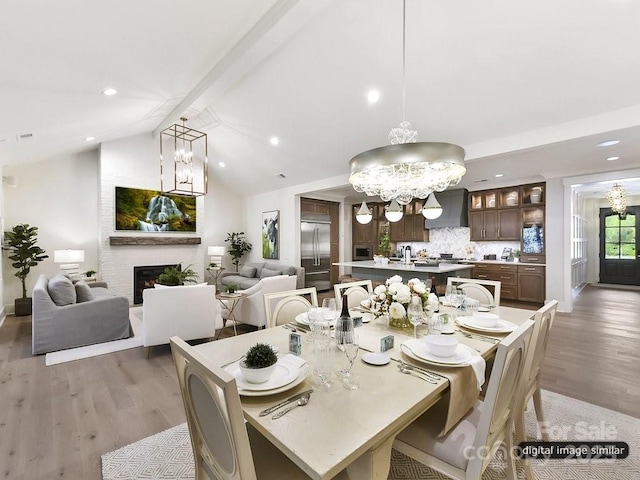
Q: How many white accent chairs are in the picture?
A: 2